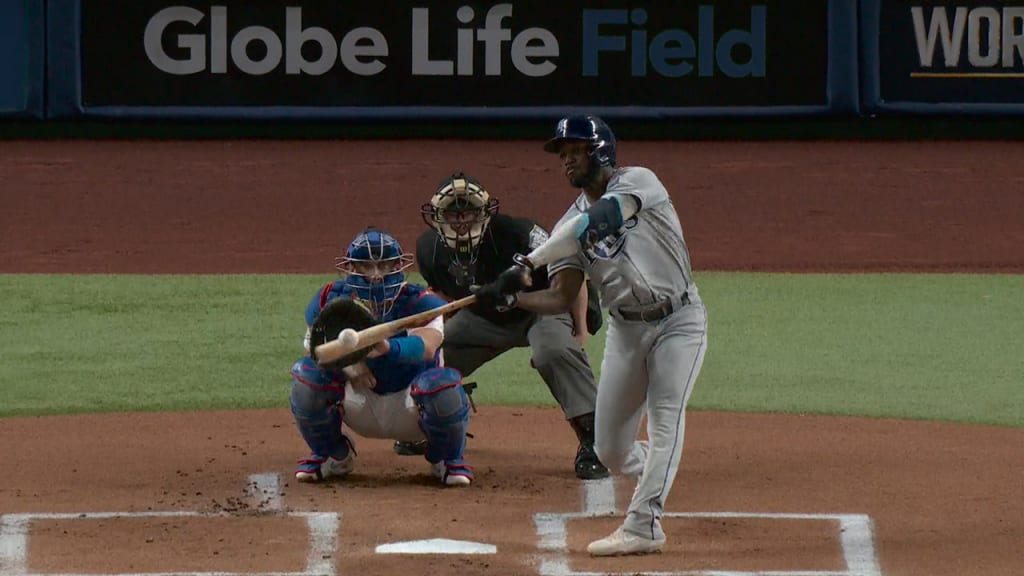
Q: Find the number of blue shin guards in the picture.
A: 2